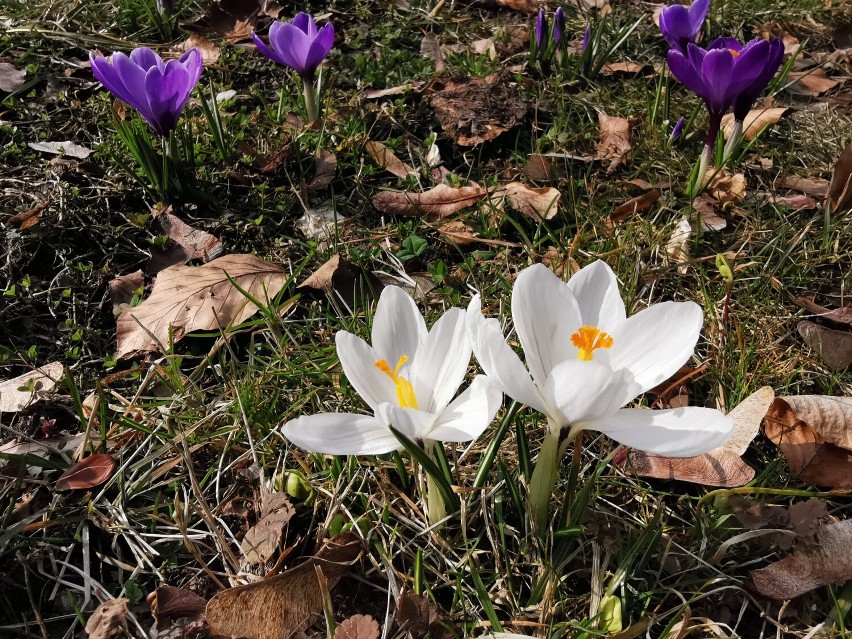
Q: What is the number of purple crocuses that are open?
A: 5